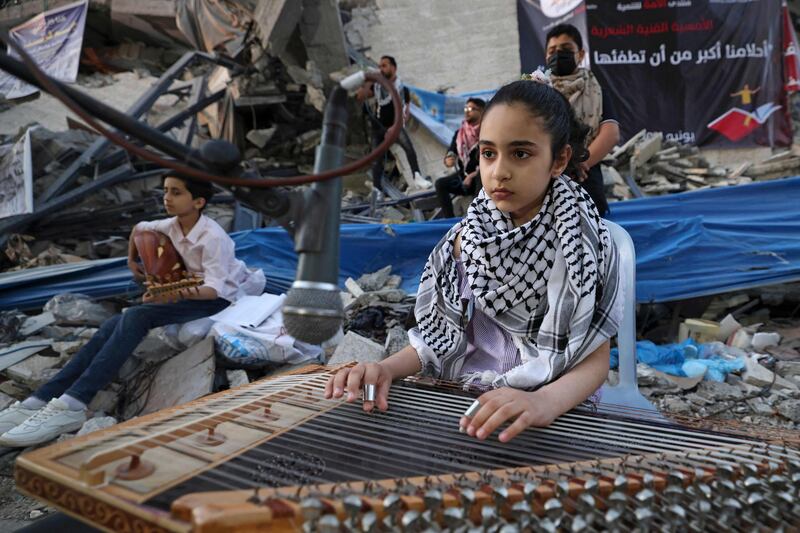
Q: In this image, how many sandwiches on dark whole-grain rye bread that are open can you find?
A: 0